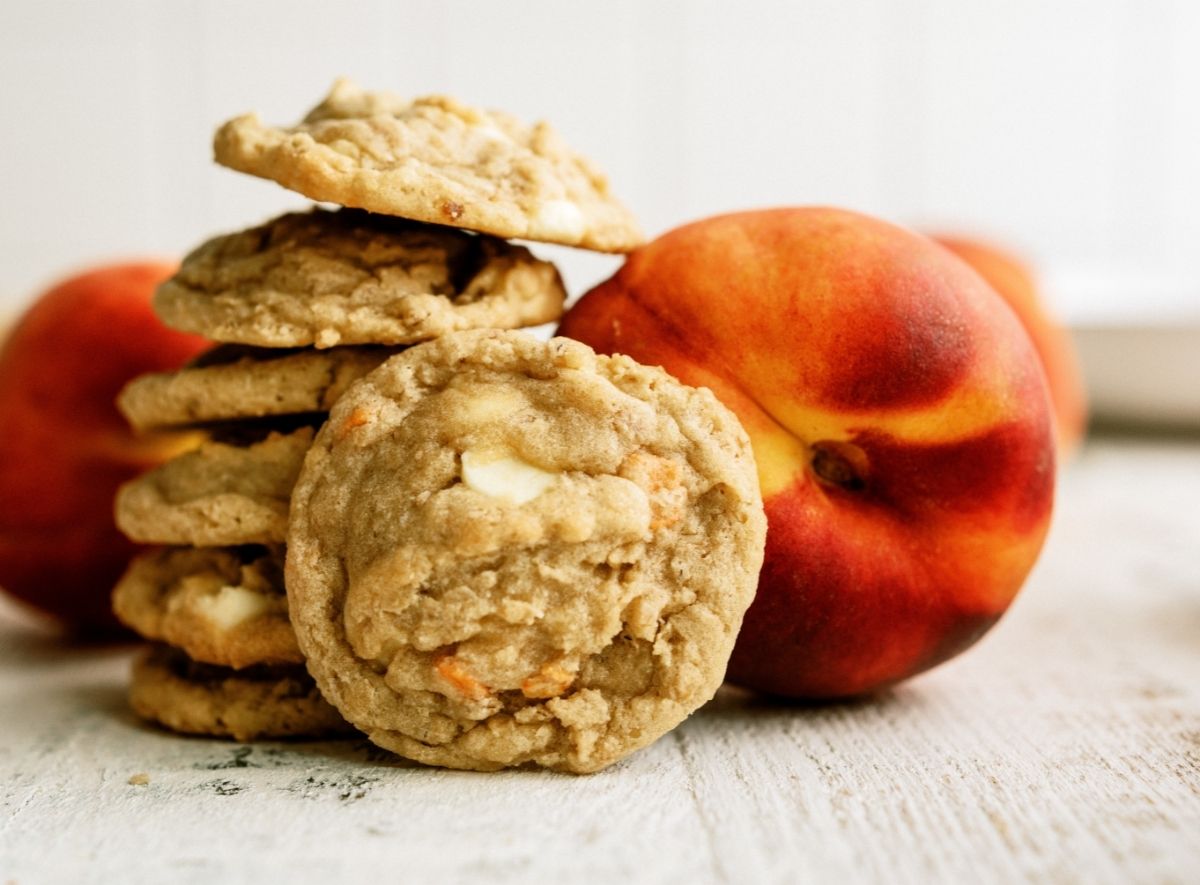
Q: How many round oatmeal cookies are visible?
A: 7